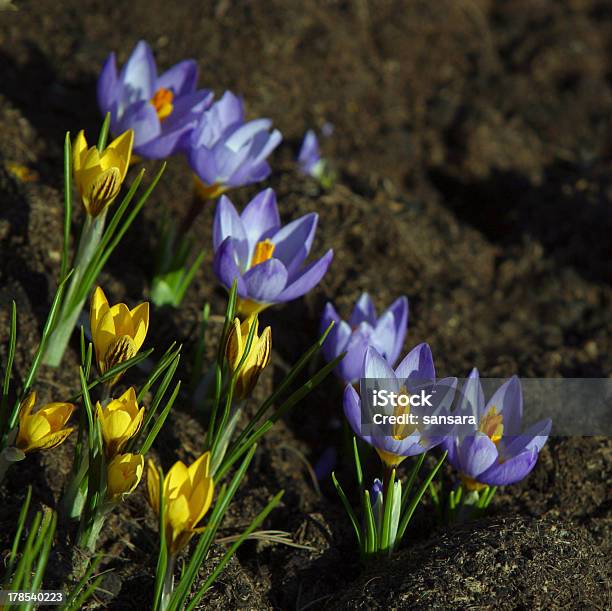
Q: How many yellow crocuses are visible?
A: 7